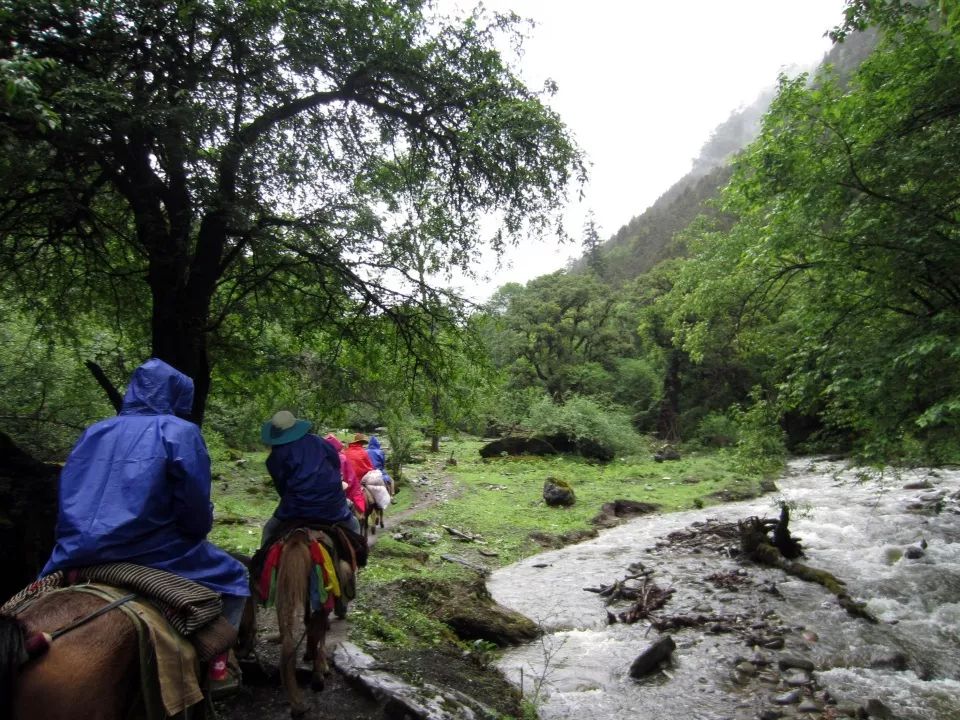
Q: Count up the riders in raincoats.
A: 5